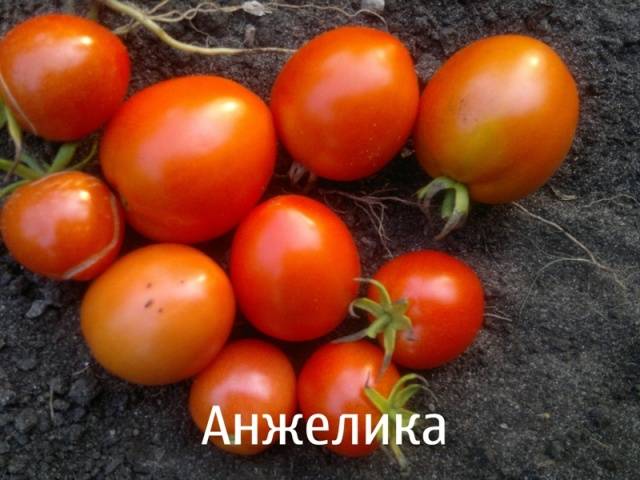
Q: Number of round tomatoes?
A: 10